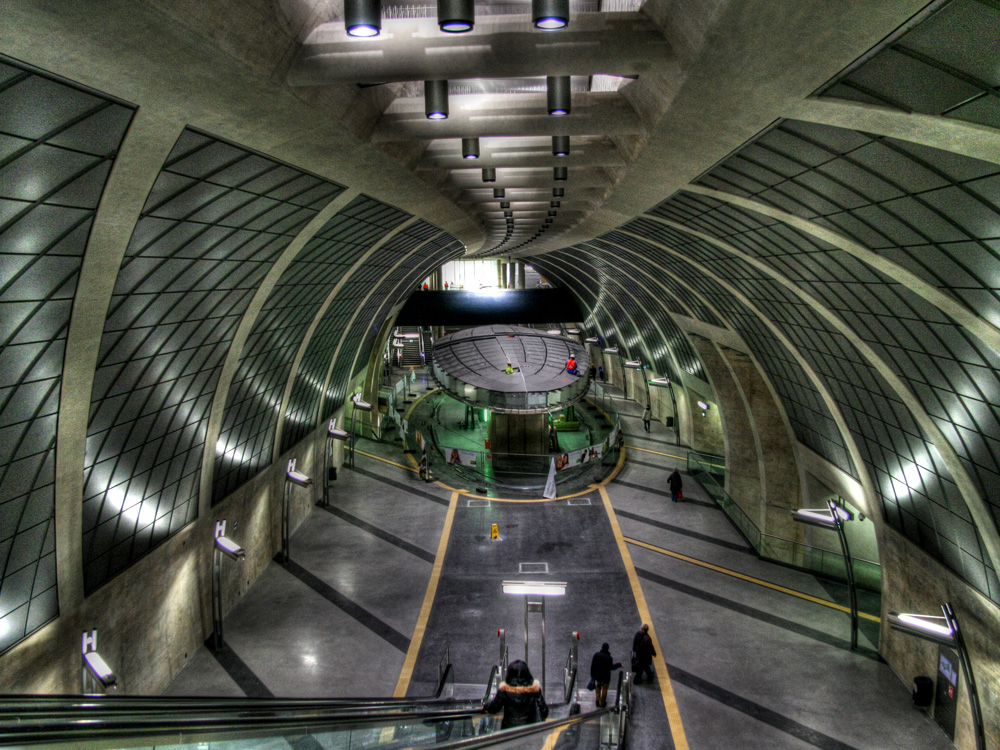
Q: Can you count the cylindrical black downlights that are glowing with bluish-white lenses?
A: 7